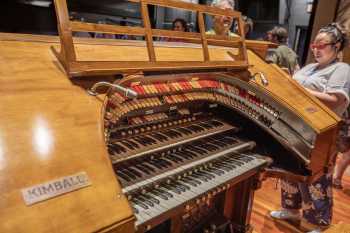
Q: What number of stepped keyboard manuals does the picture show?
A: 3